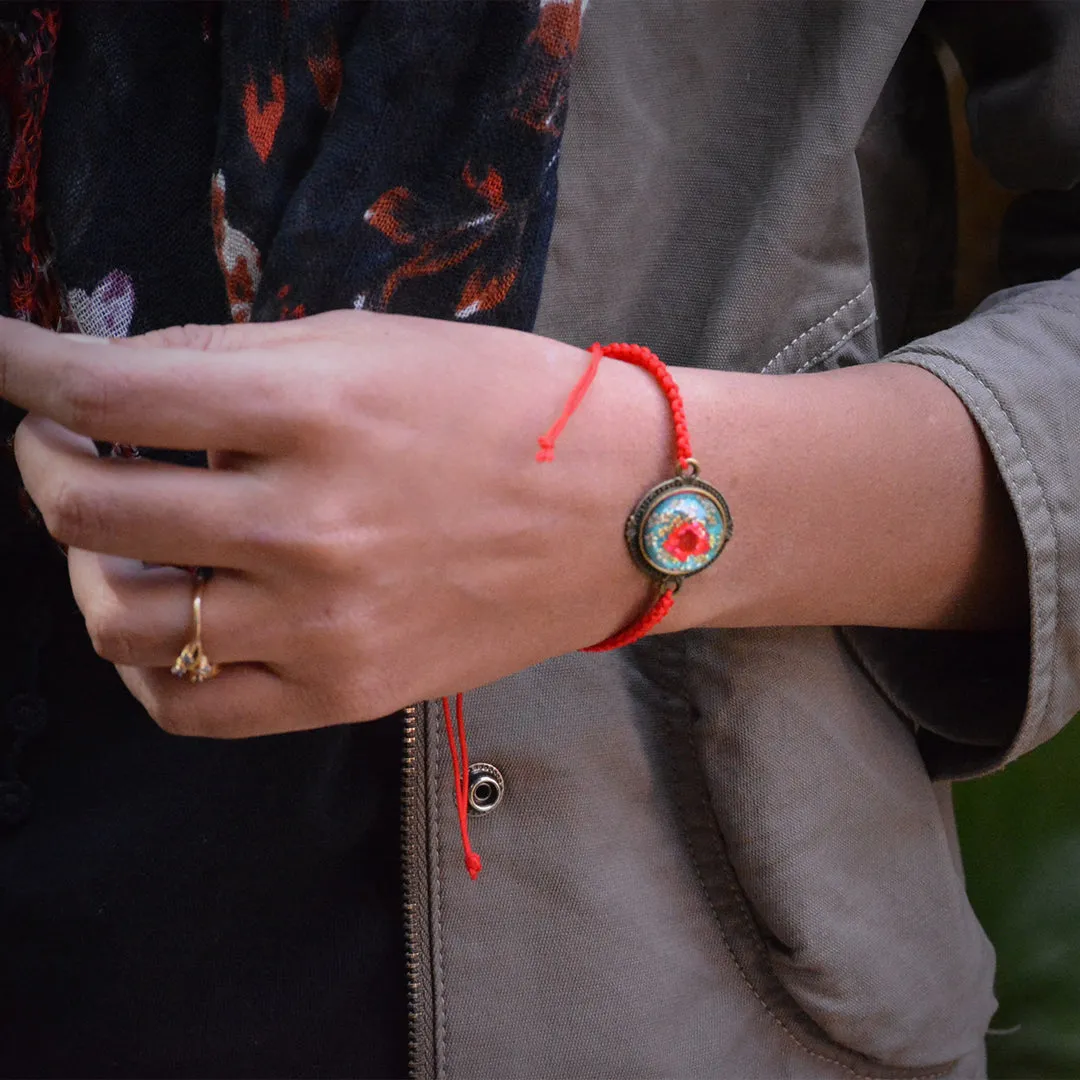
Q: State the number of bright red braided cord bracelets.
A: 1